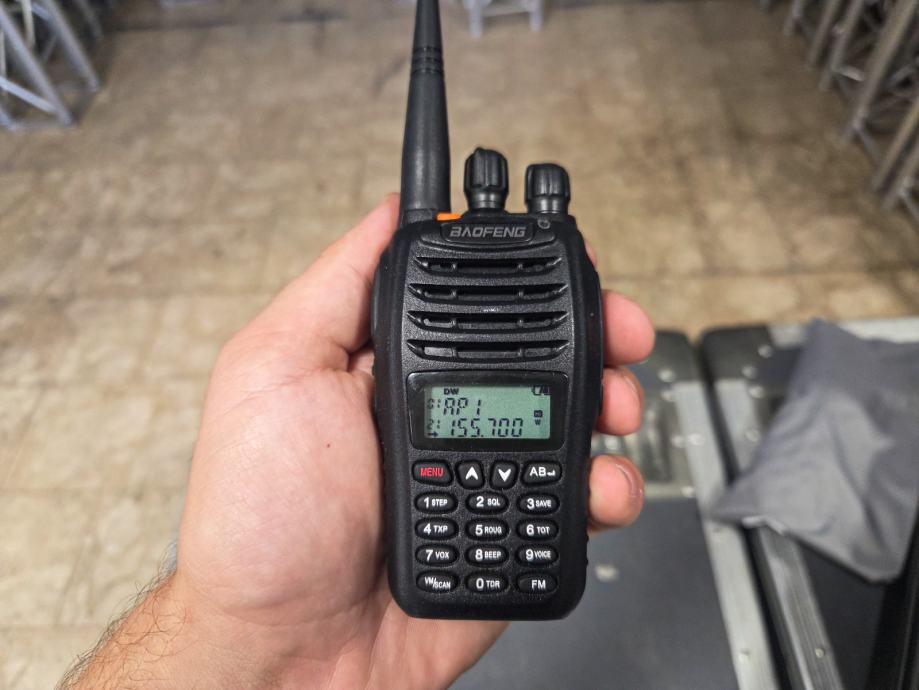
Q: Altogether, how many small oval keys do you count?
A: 12